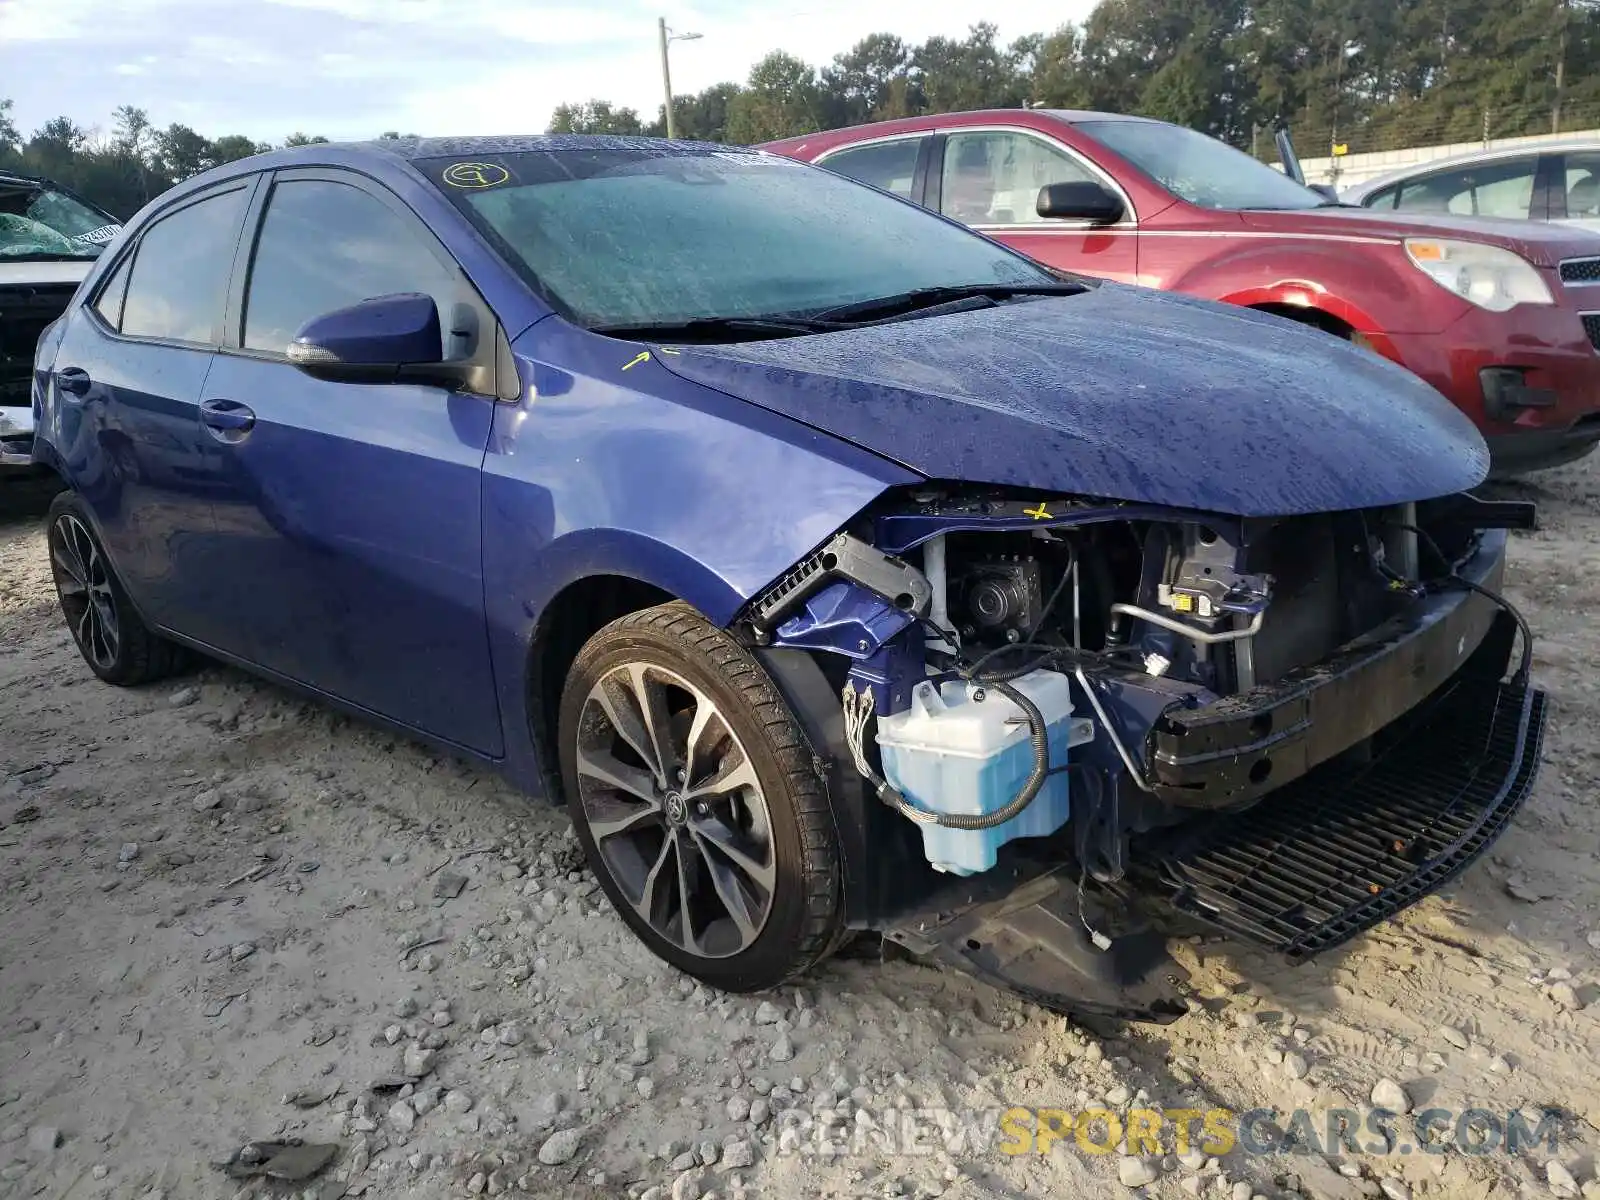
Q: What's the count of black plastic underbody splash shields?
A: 1